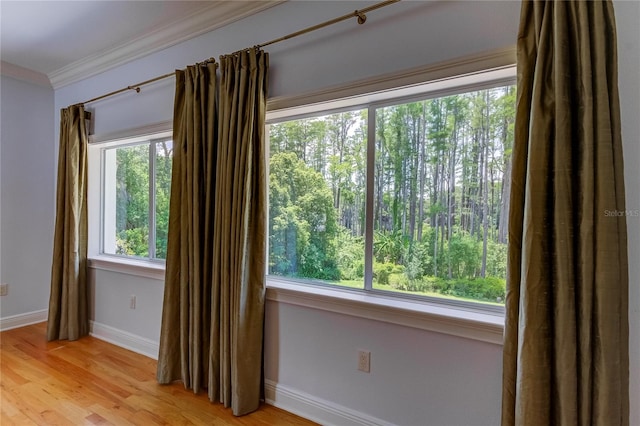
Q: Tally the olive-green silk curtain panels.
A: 4